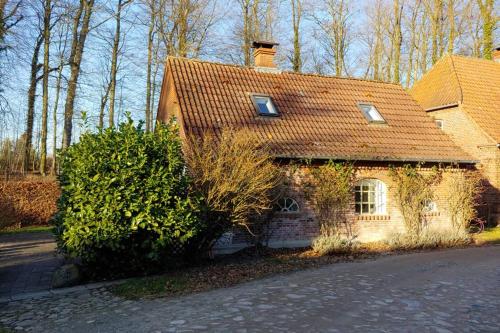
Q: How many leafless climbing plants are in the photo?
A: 3